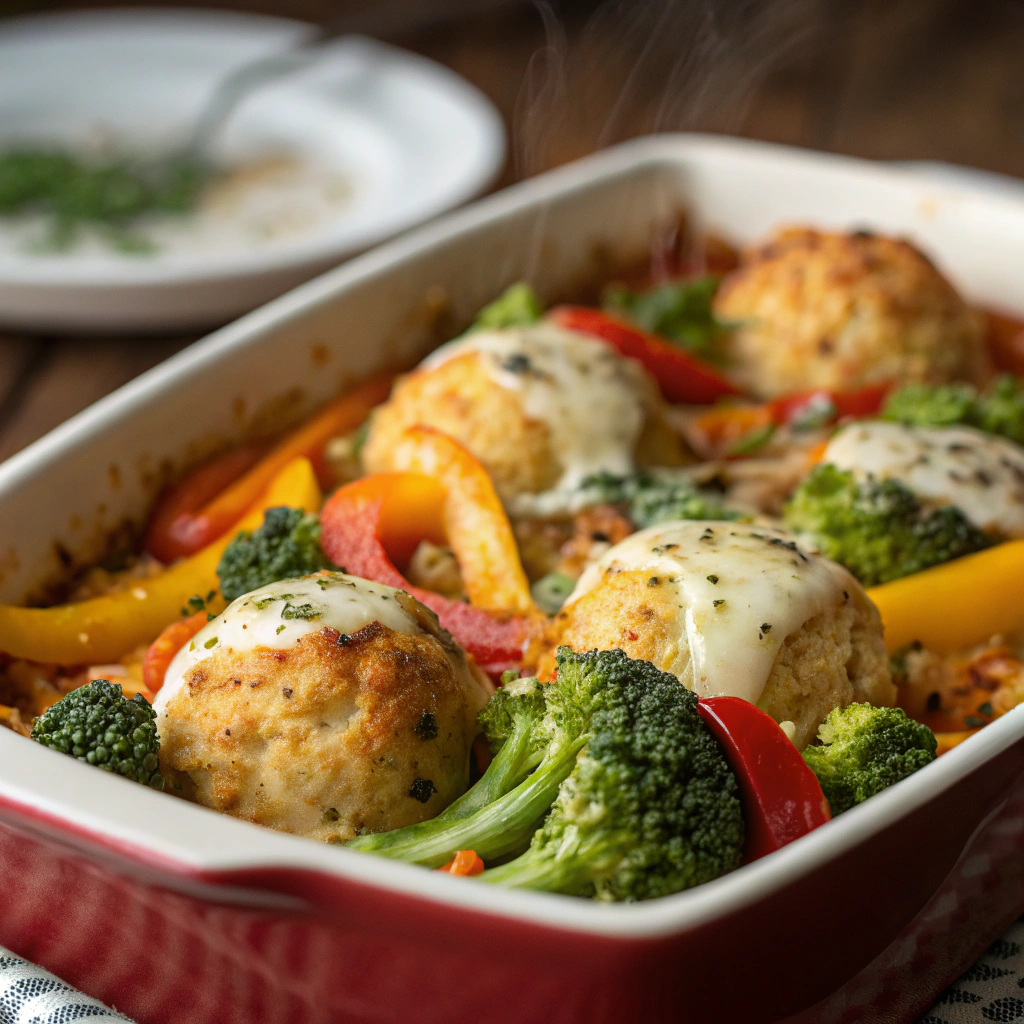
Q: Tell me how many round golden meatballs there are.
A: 5